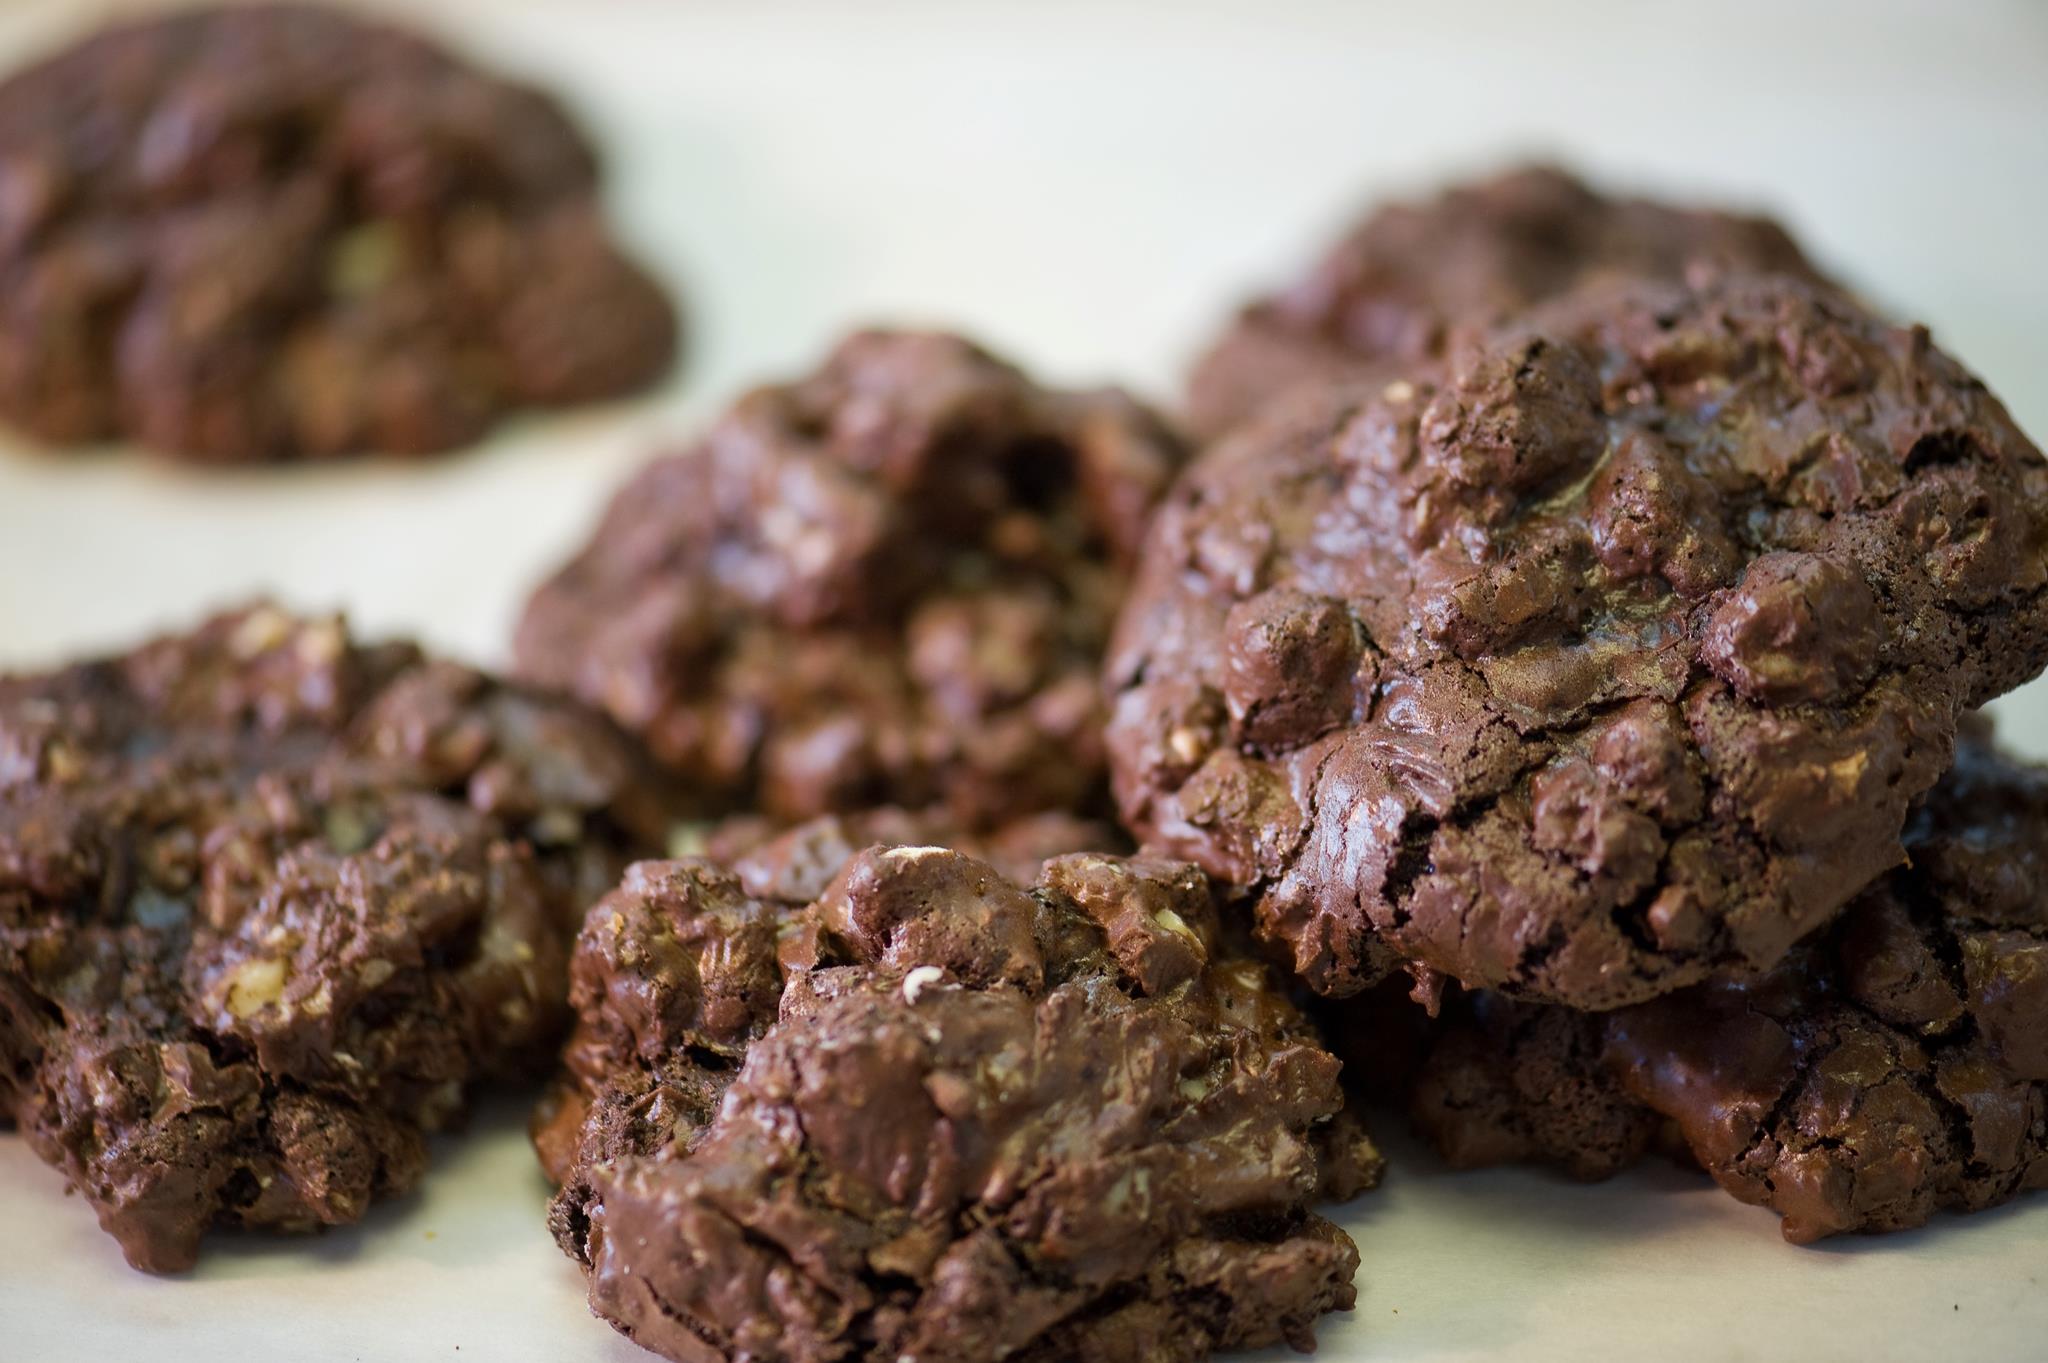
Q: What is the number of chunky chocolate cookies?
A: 7